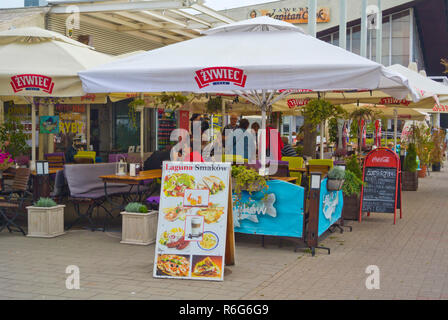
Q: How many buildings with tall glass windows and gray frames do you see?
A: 1